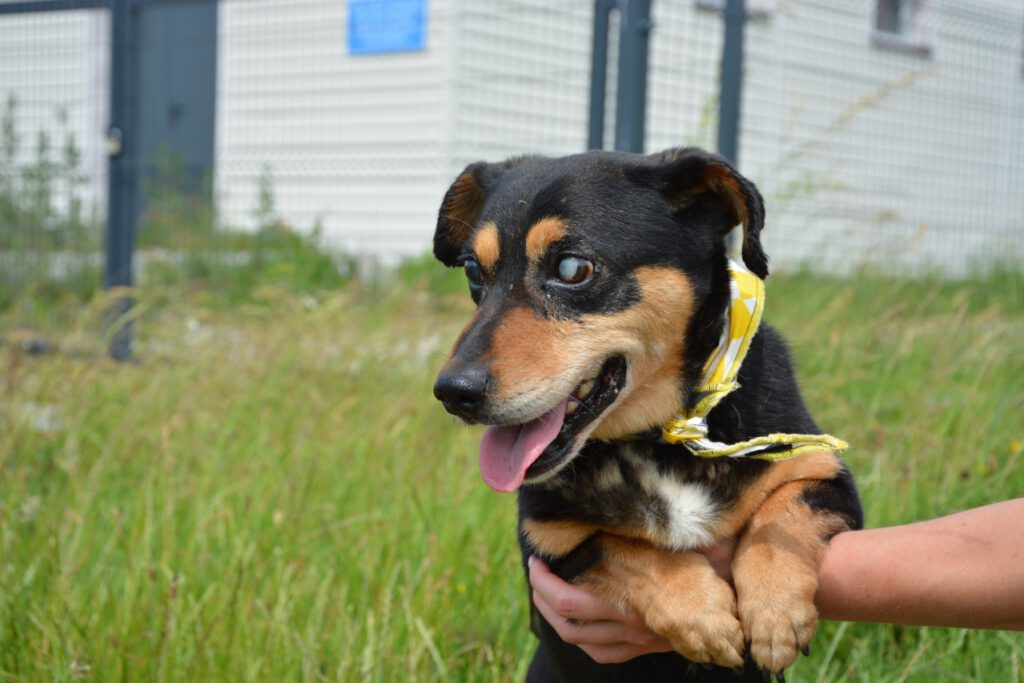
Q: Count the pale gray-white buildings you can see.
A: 1